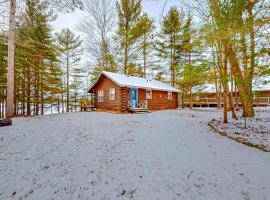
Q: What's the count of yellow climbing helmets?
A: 0